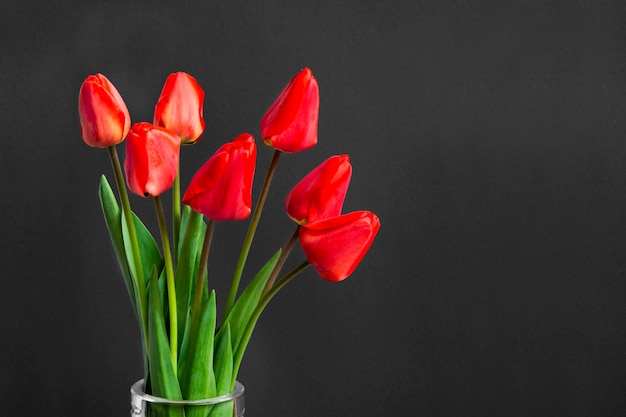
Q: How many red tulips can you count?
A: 7